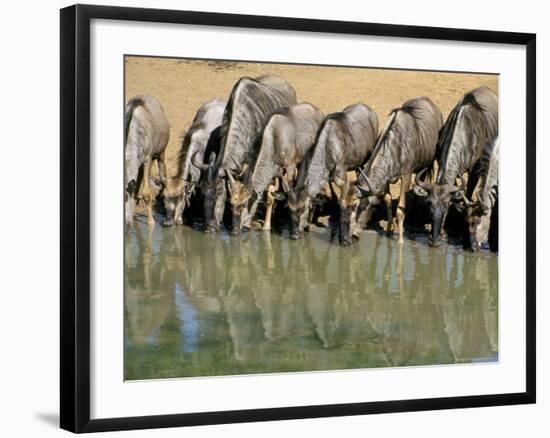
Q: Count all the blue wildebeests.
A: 8